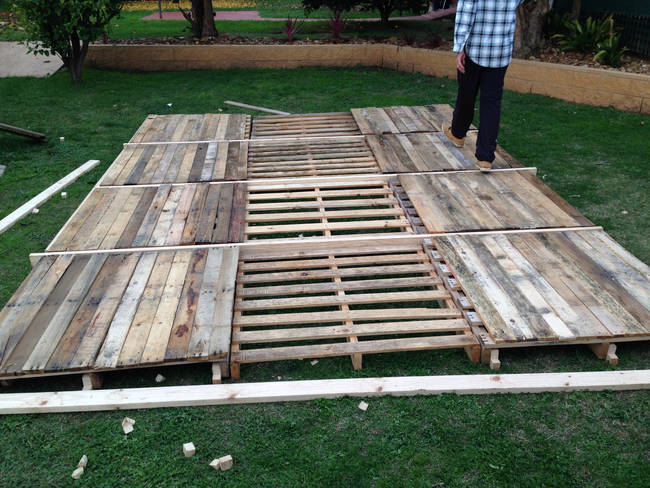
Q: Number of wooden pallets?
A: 12